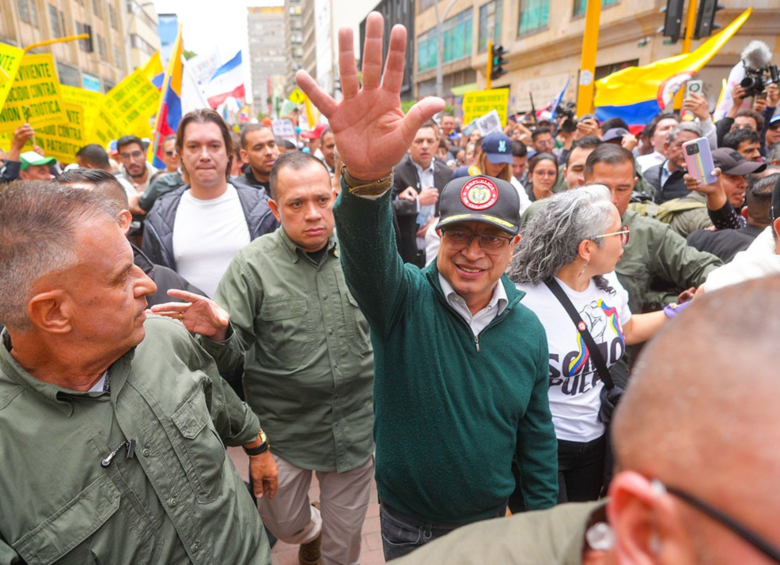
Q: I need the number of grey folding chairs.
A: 0